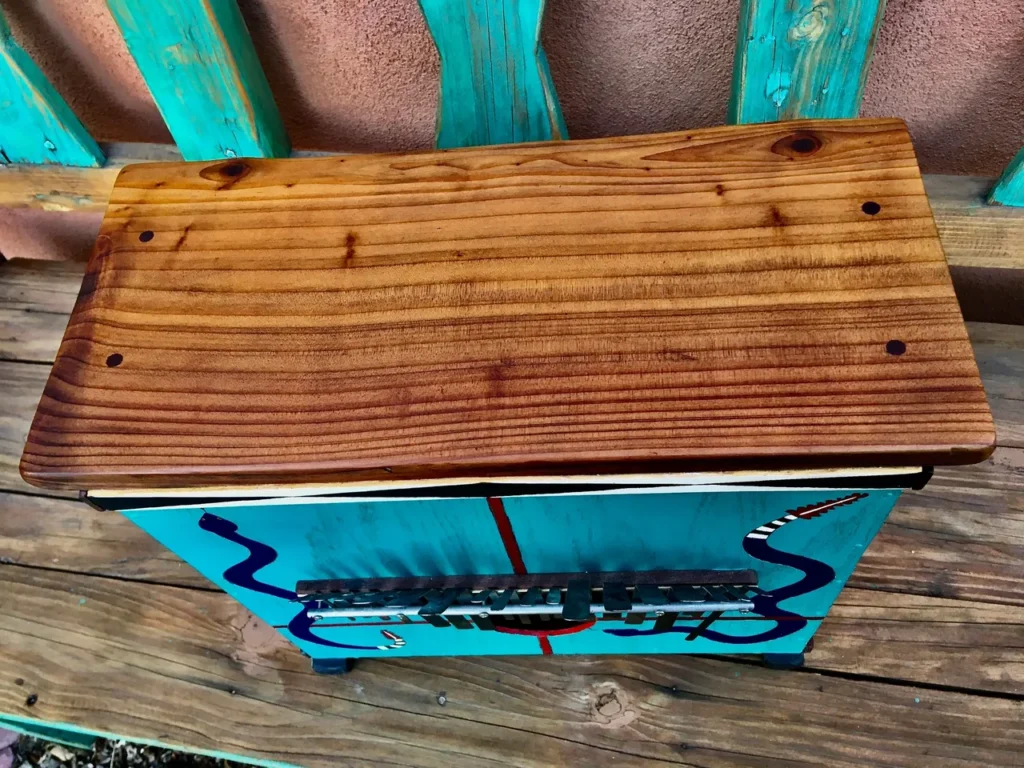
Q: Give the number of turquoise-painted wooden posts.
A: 5